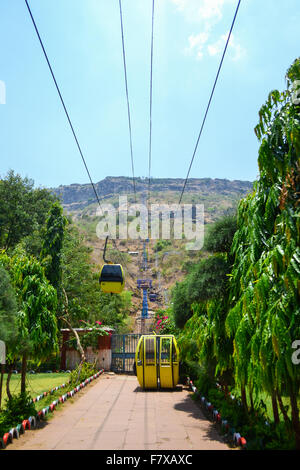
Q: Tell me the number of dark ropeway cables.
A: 4